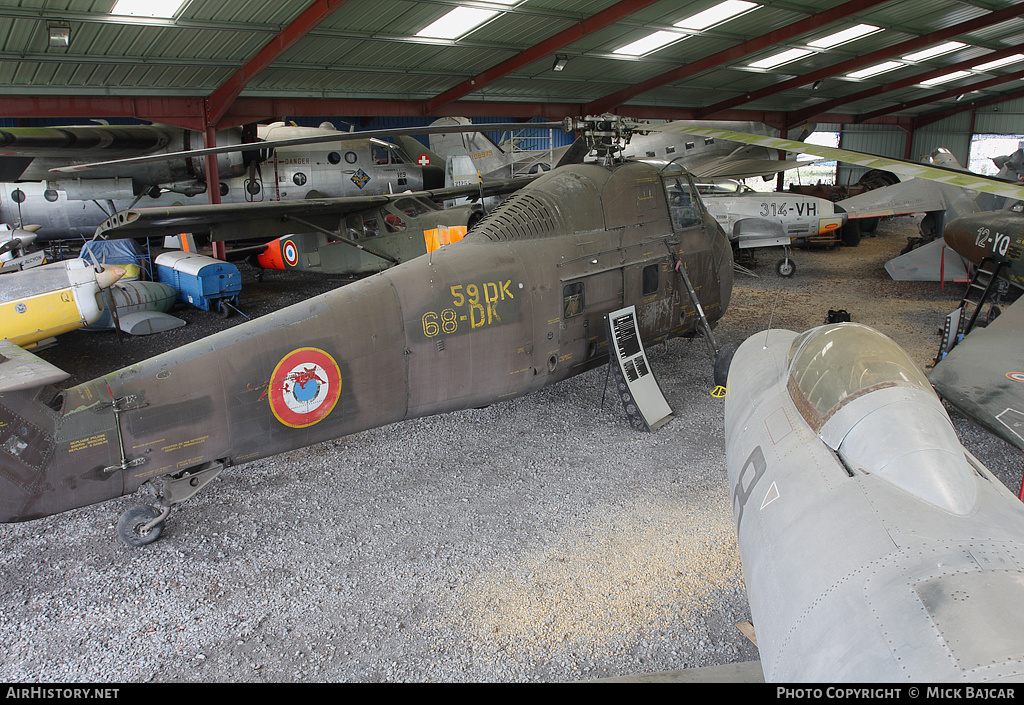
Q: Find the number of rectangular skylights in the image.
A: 11